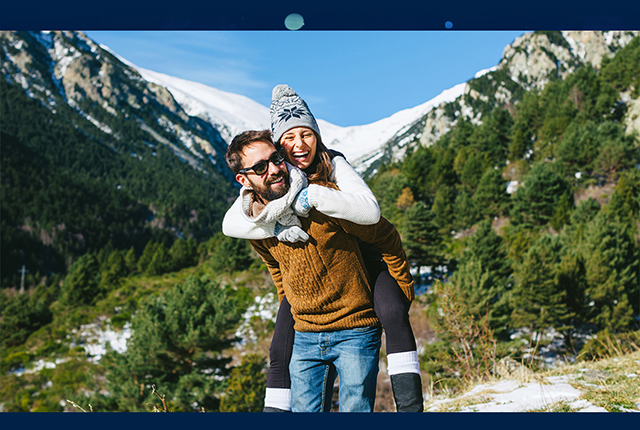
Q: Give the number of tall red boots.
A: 0